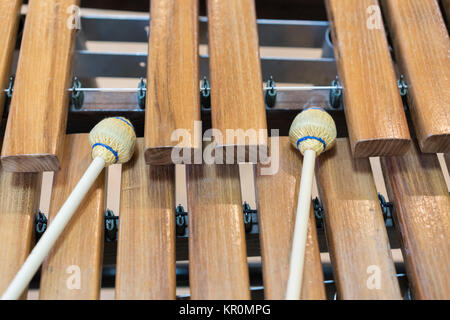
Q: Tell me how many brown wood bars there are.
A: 13